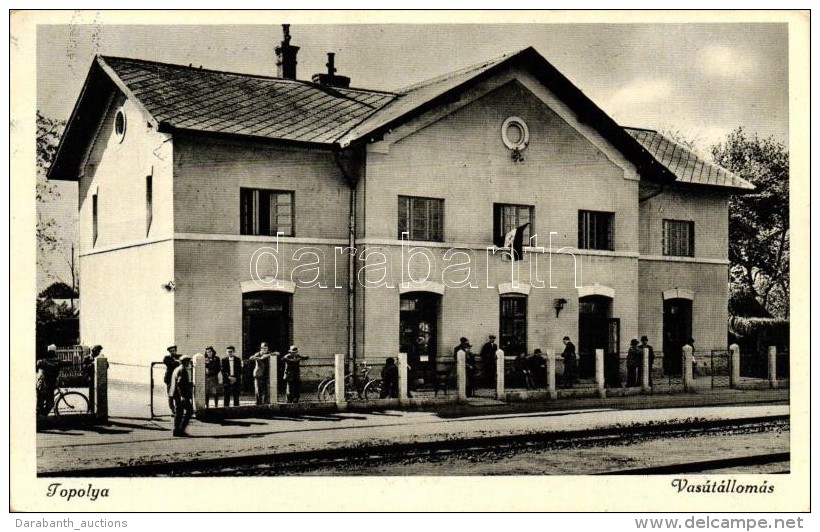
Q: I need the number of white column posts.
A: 13